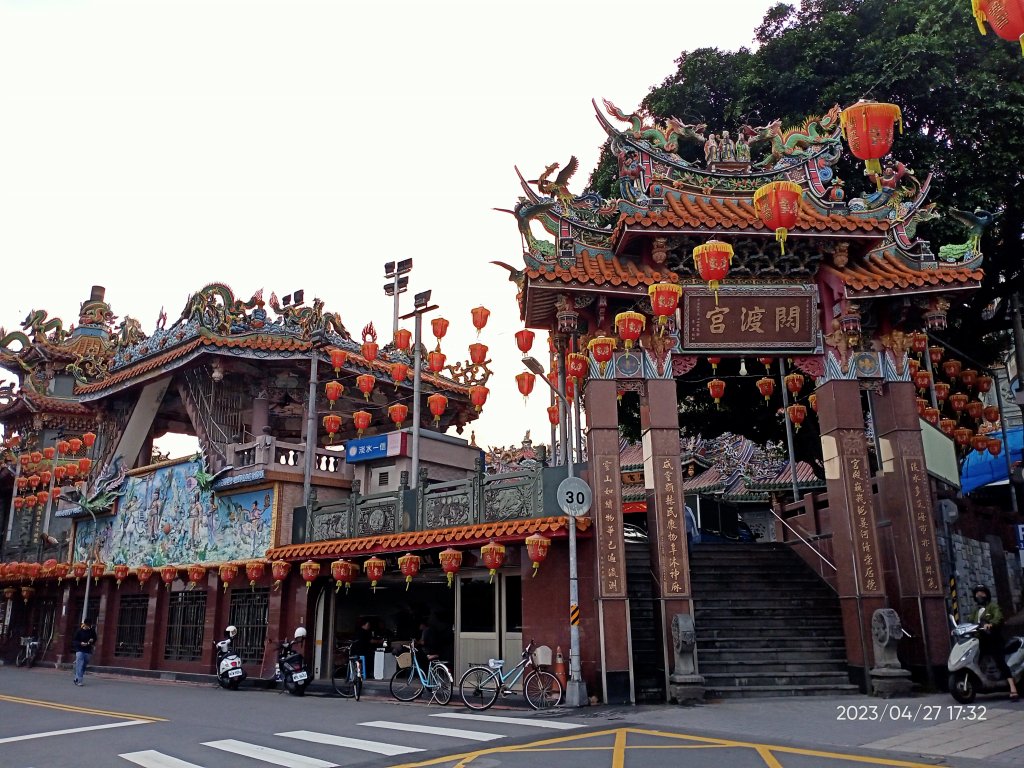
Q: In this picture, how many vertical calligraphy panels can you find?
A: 4